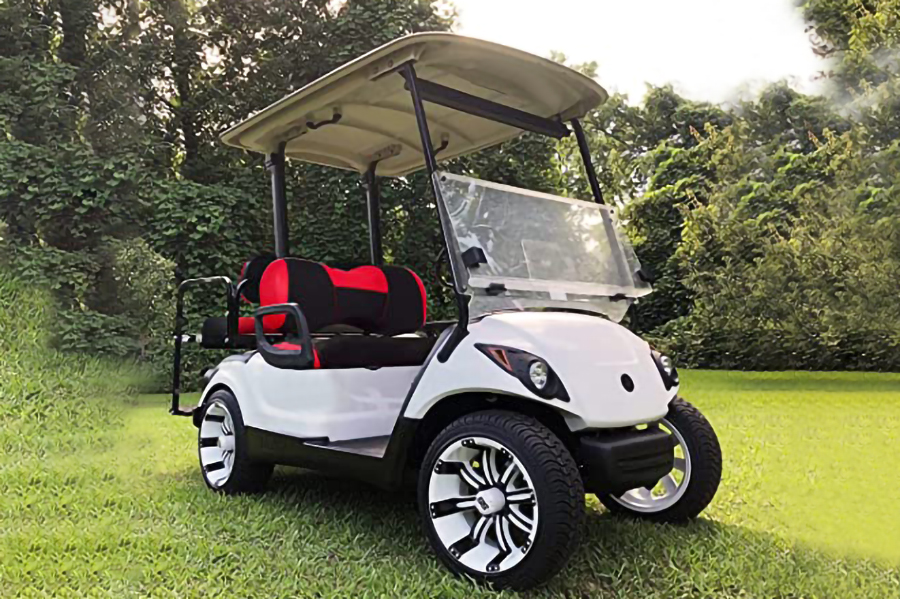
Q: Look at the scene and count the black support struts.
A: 4